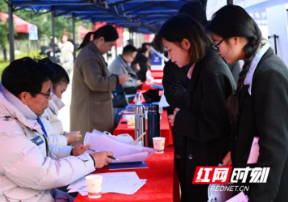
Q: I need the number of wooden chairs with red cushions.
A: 0